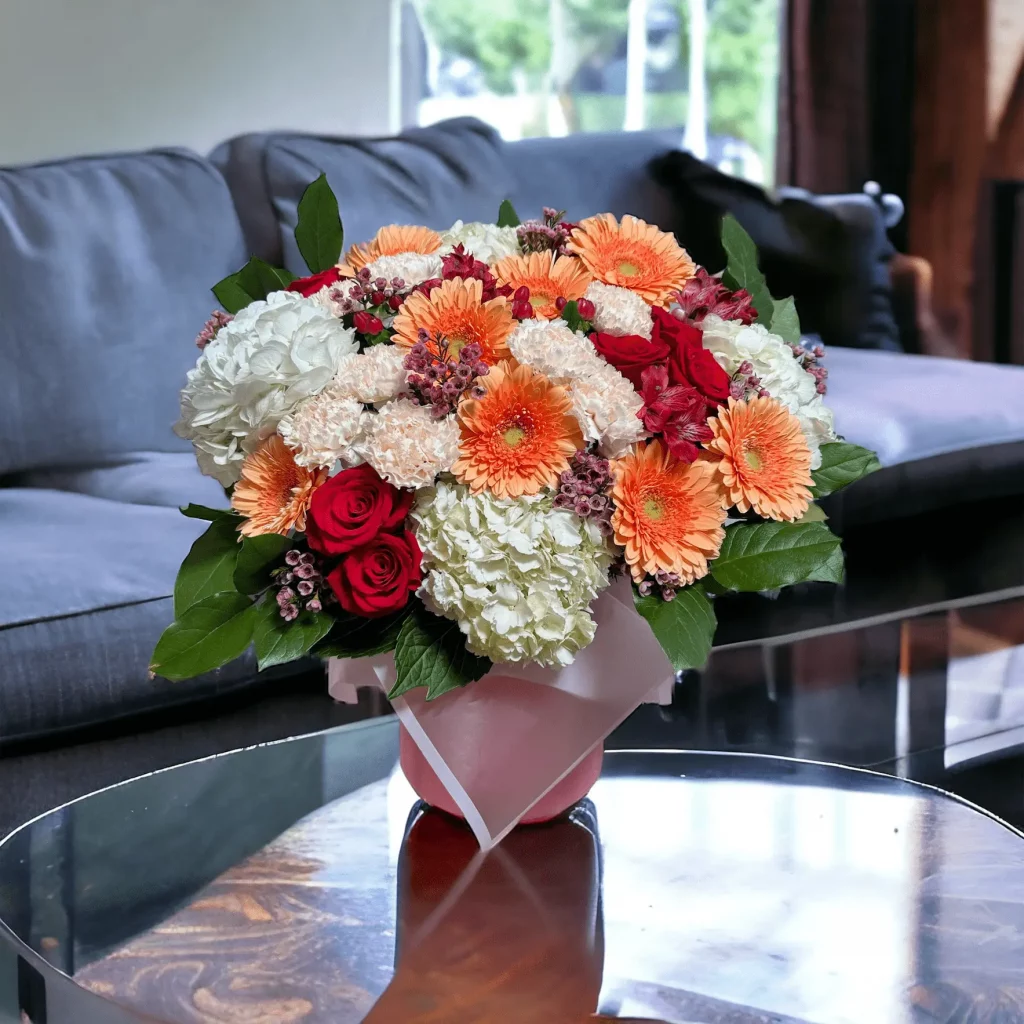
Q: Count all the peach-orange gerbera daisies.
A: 8